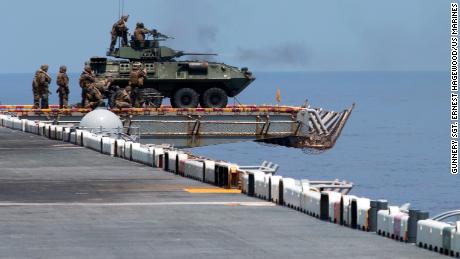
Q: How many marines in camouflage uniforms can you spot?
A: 9